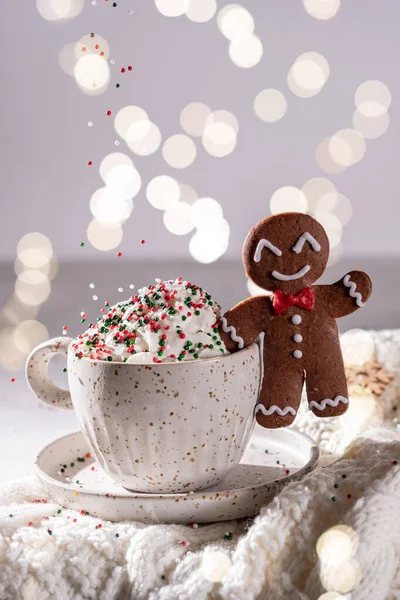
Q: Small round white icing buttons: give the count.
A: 3